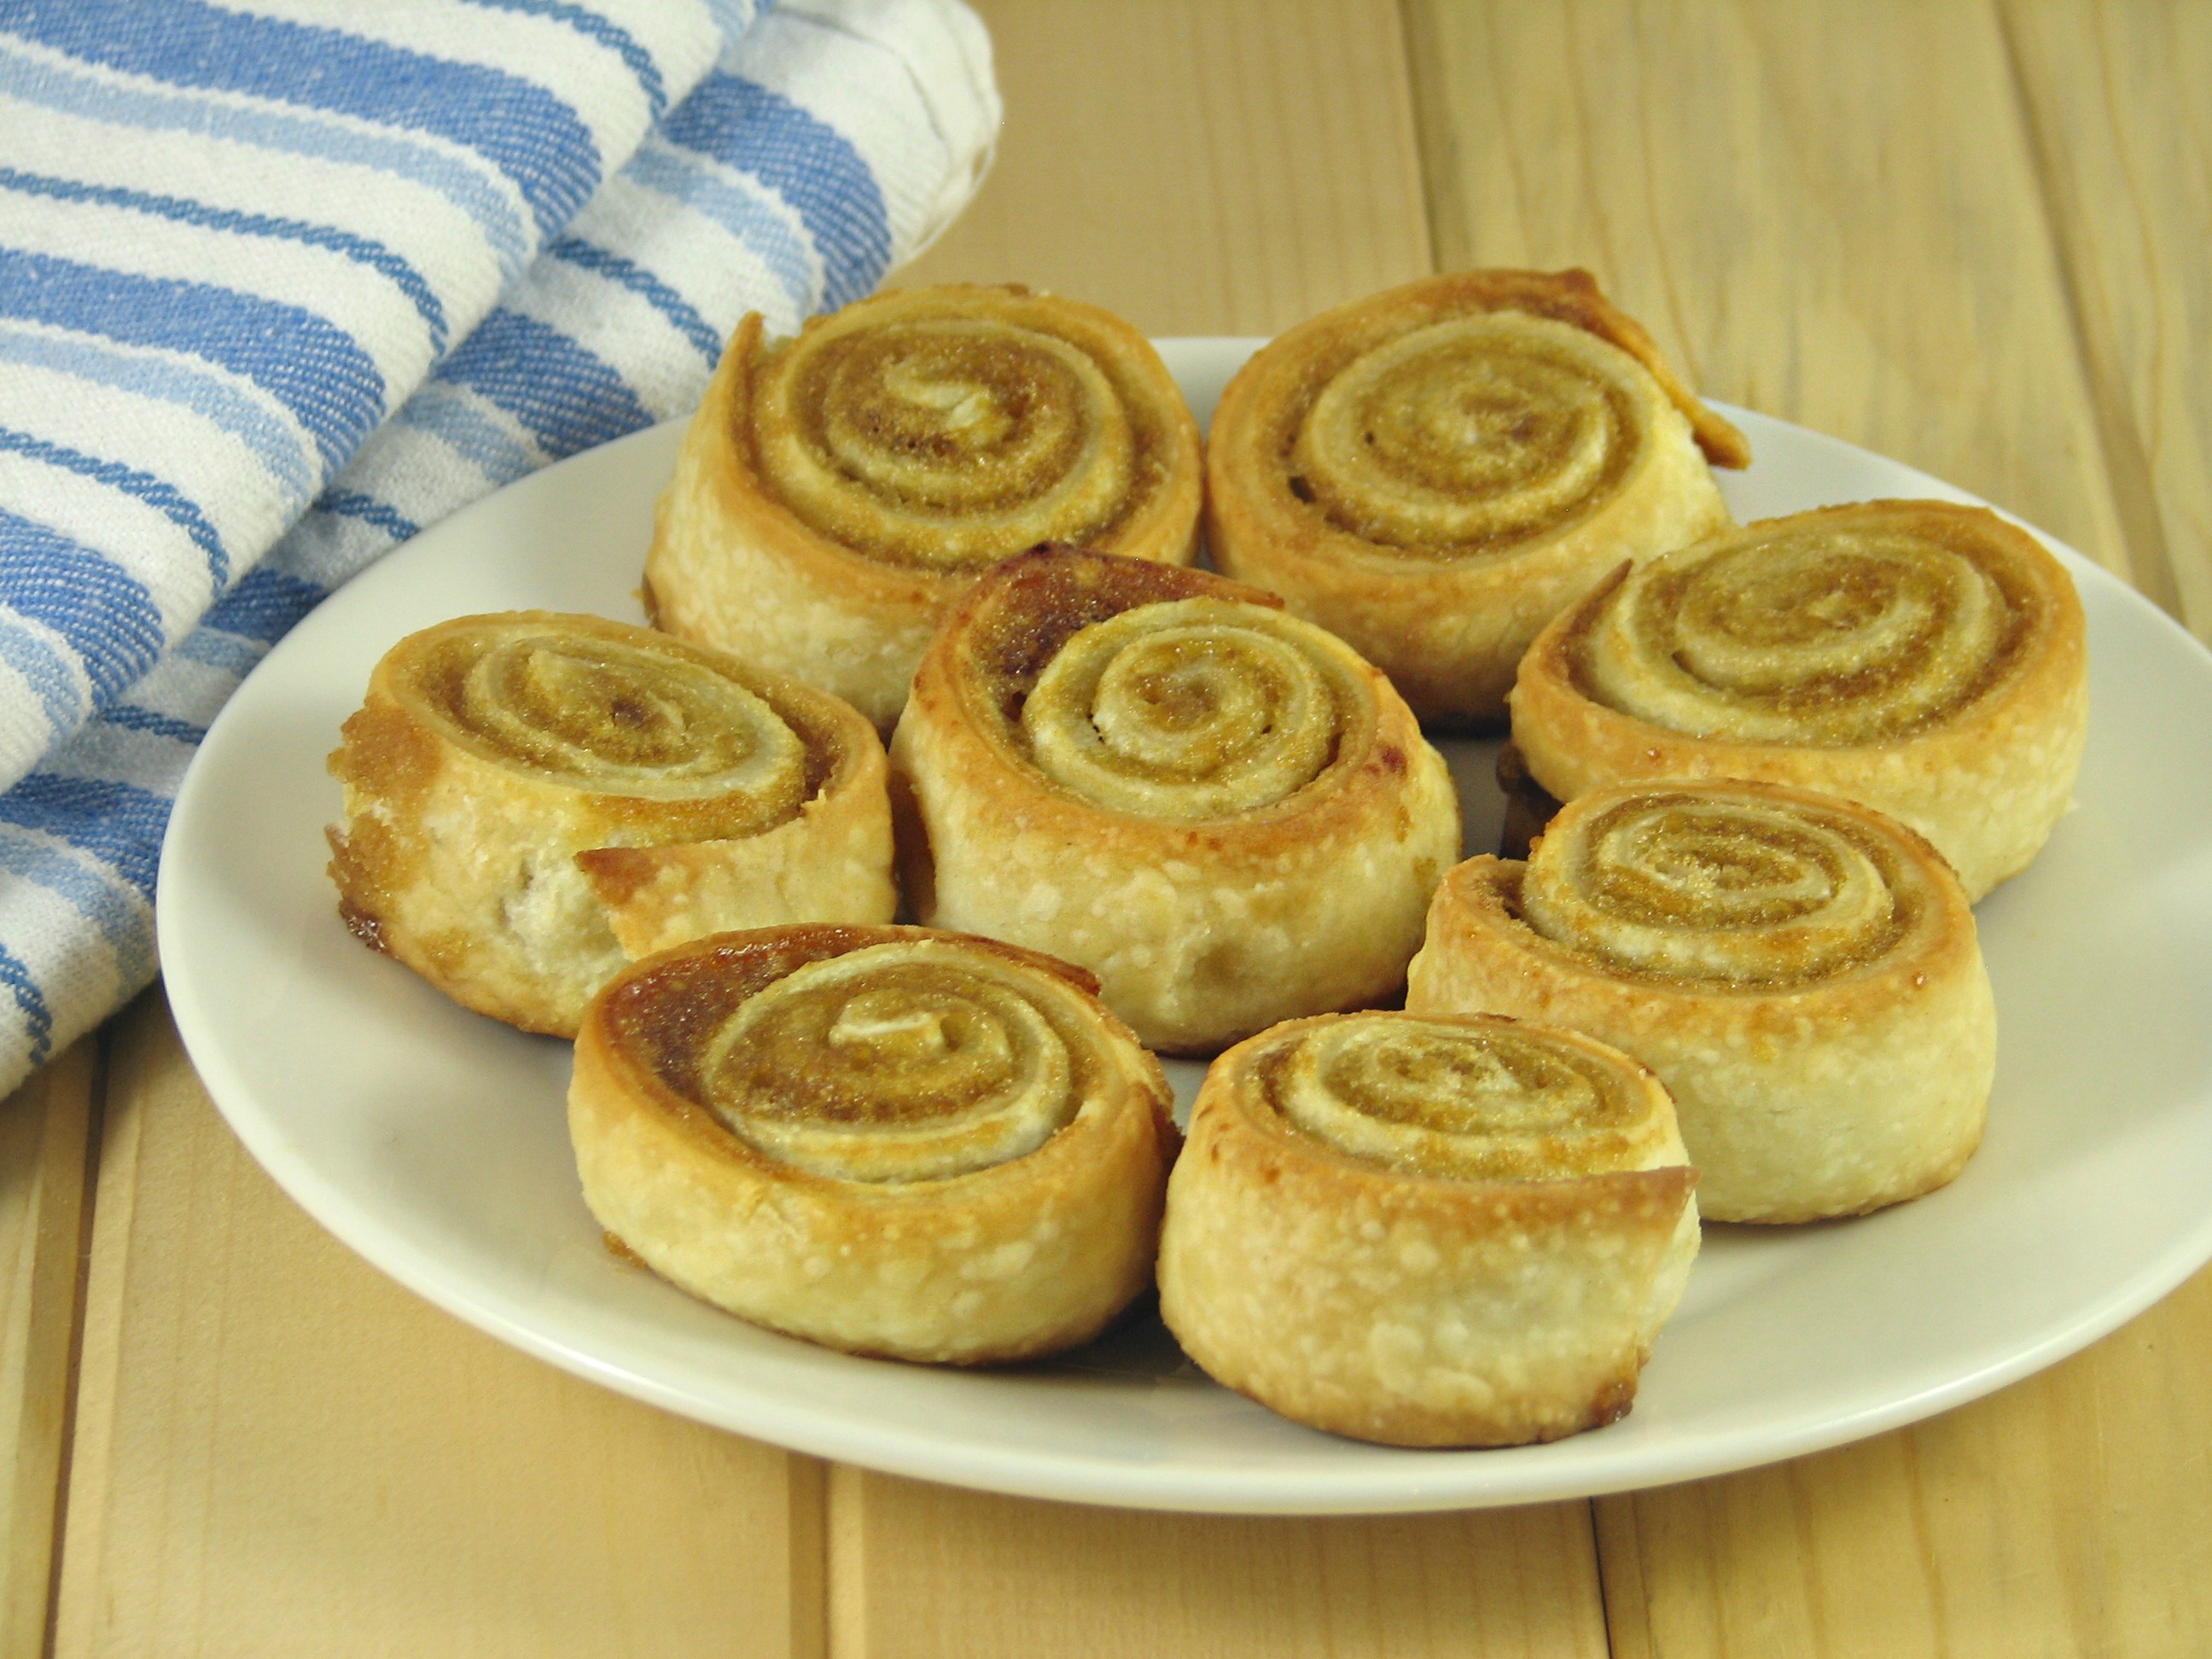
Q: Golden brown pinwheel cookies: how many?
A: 8